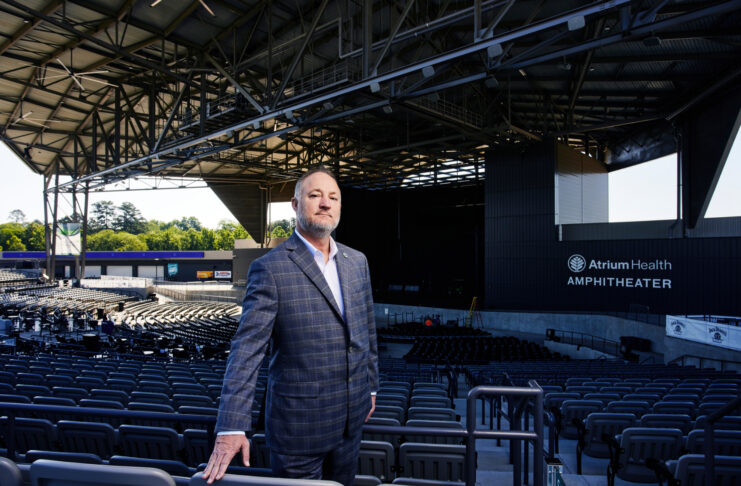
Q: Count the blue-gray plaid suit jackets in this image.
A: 1